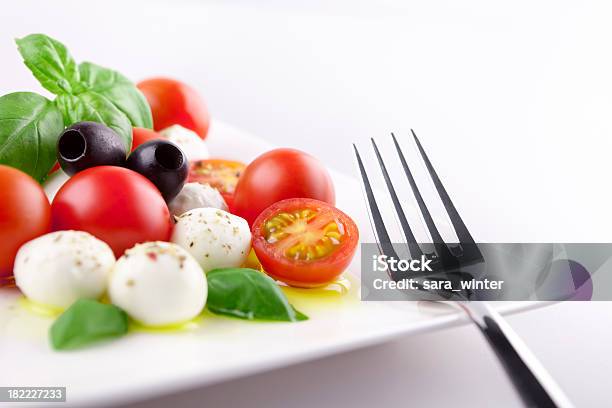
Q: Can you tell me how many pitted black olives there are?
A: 2